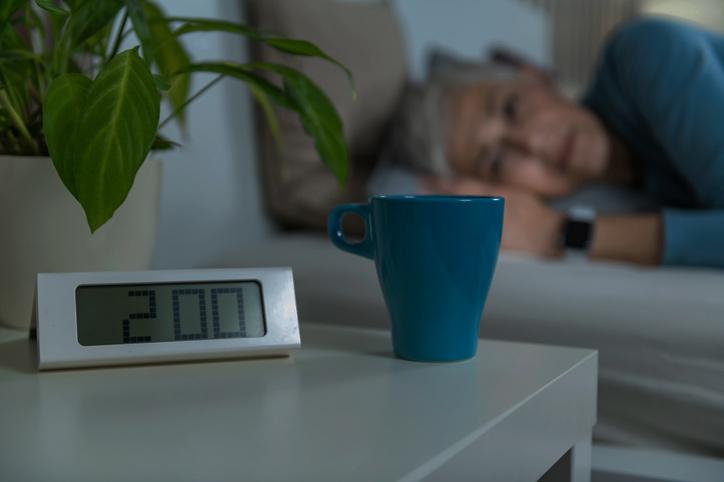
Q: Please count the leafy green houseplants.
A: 1